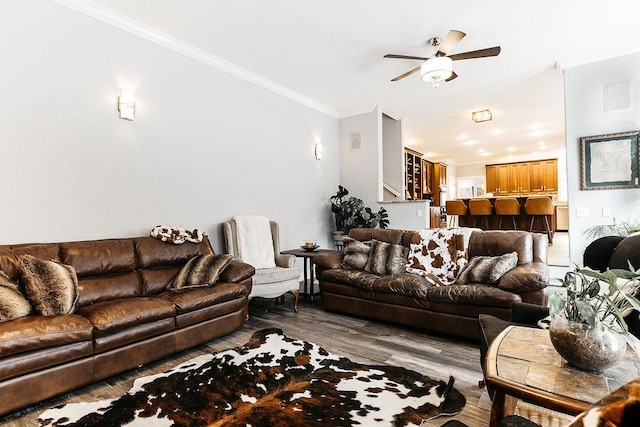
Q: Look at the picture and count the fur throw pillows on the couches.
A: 6